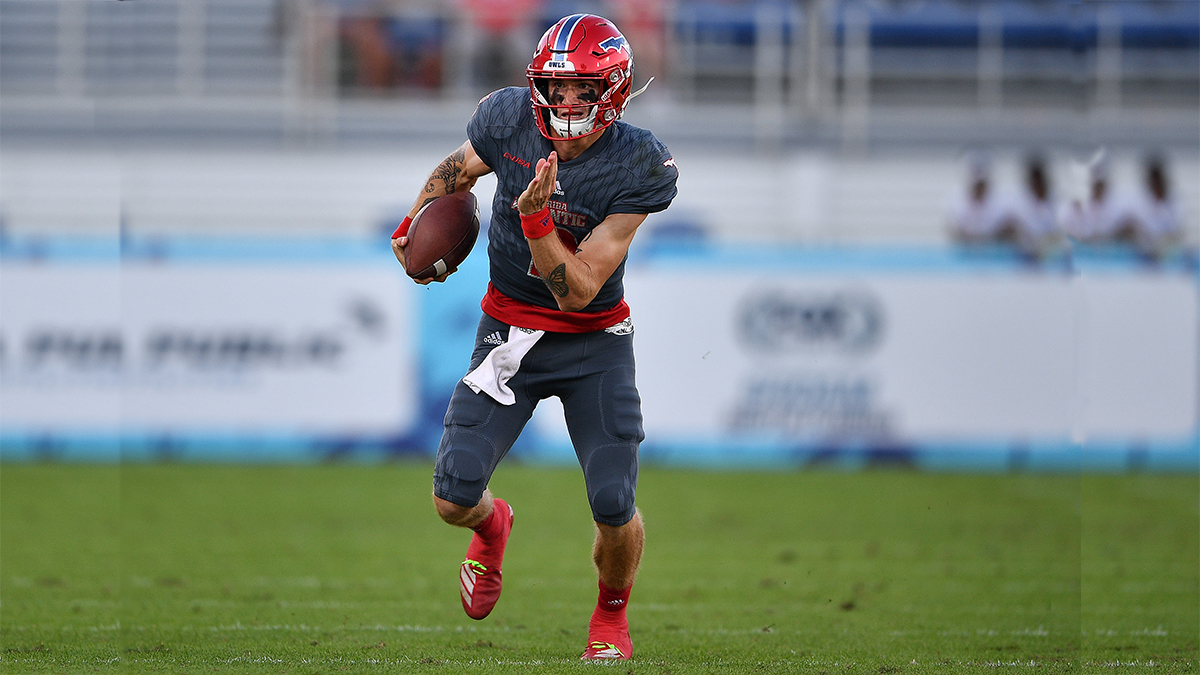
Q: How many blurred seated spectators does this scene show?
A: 4